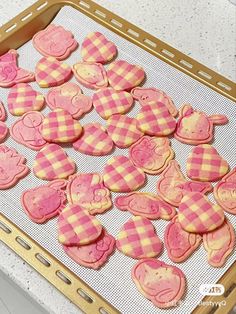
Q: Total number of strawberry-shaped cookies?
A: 0